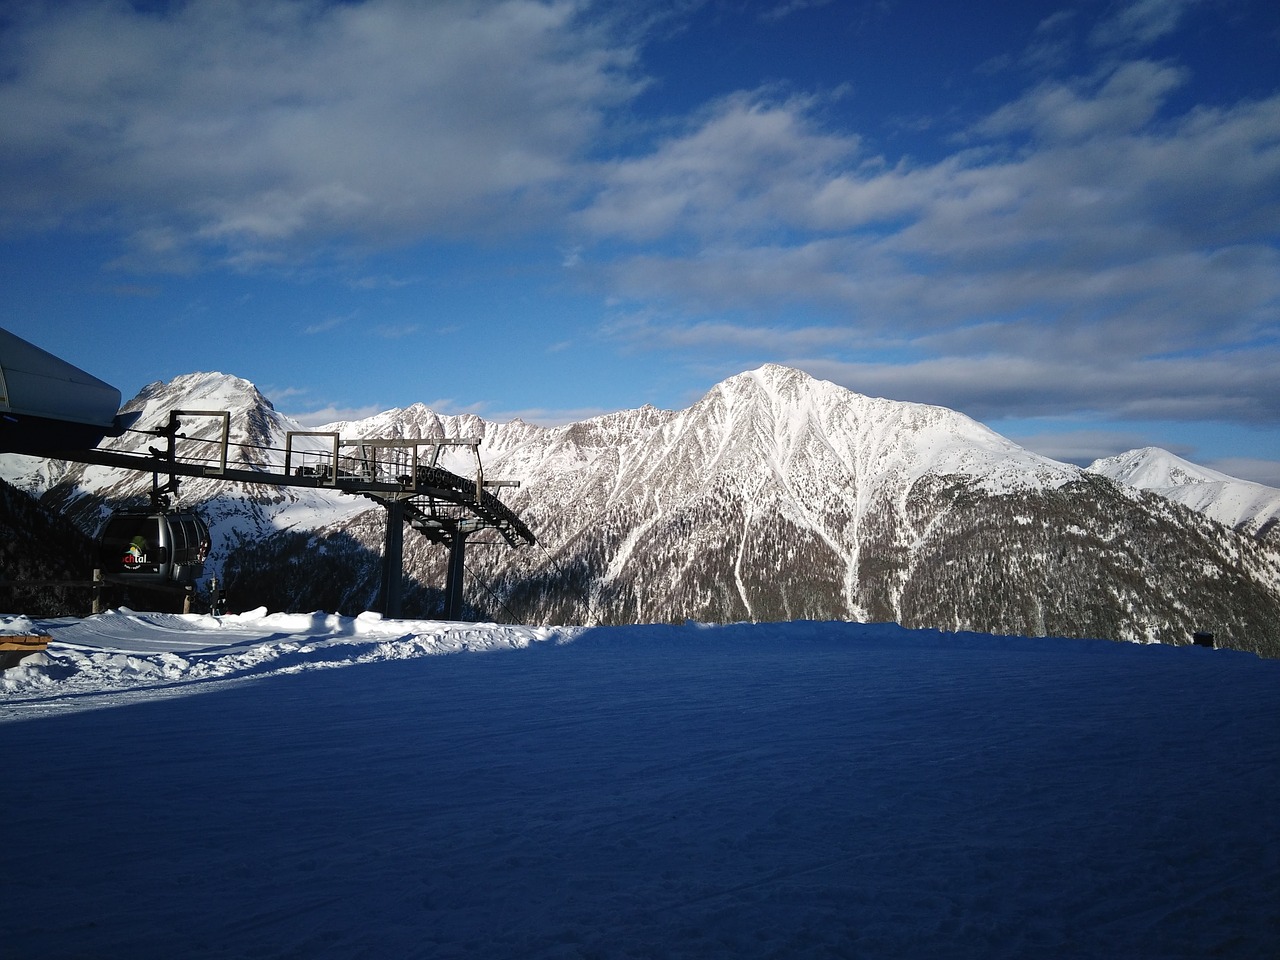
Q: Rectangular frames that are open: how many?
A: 3